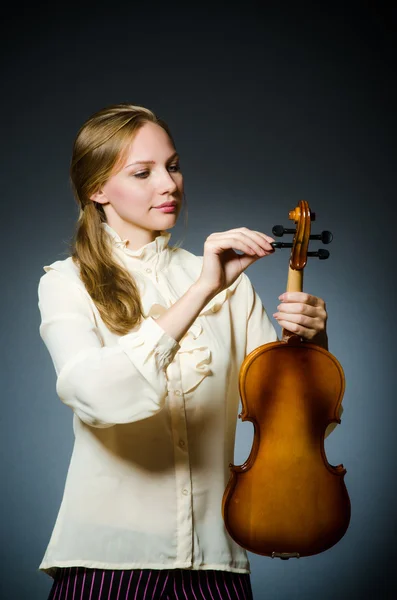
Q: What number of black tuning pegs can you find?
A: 4